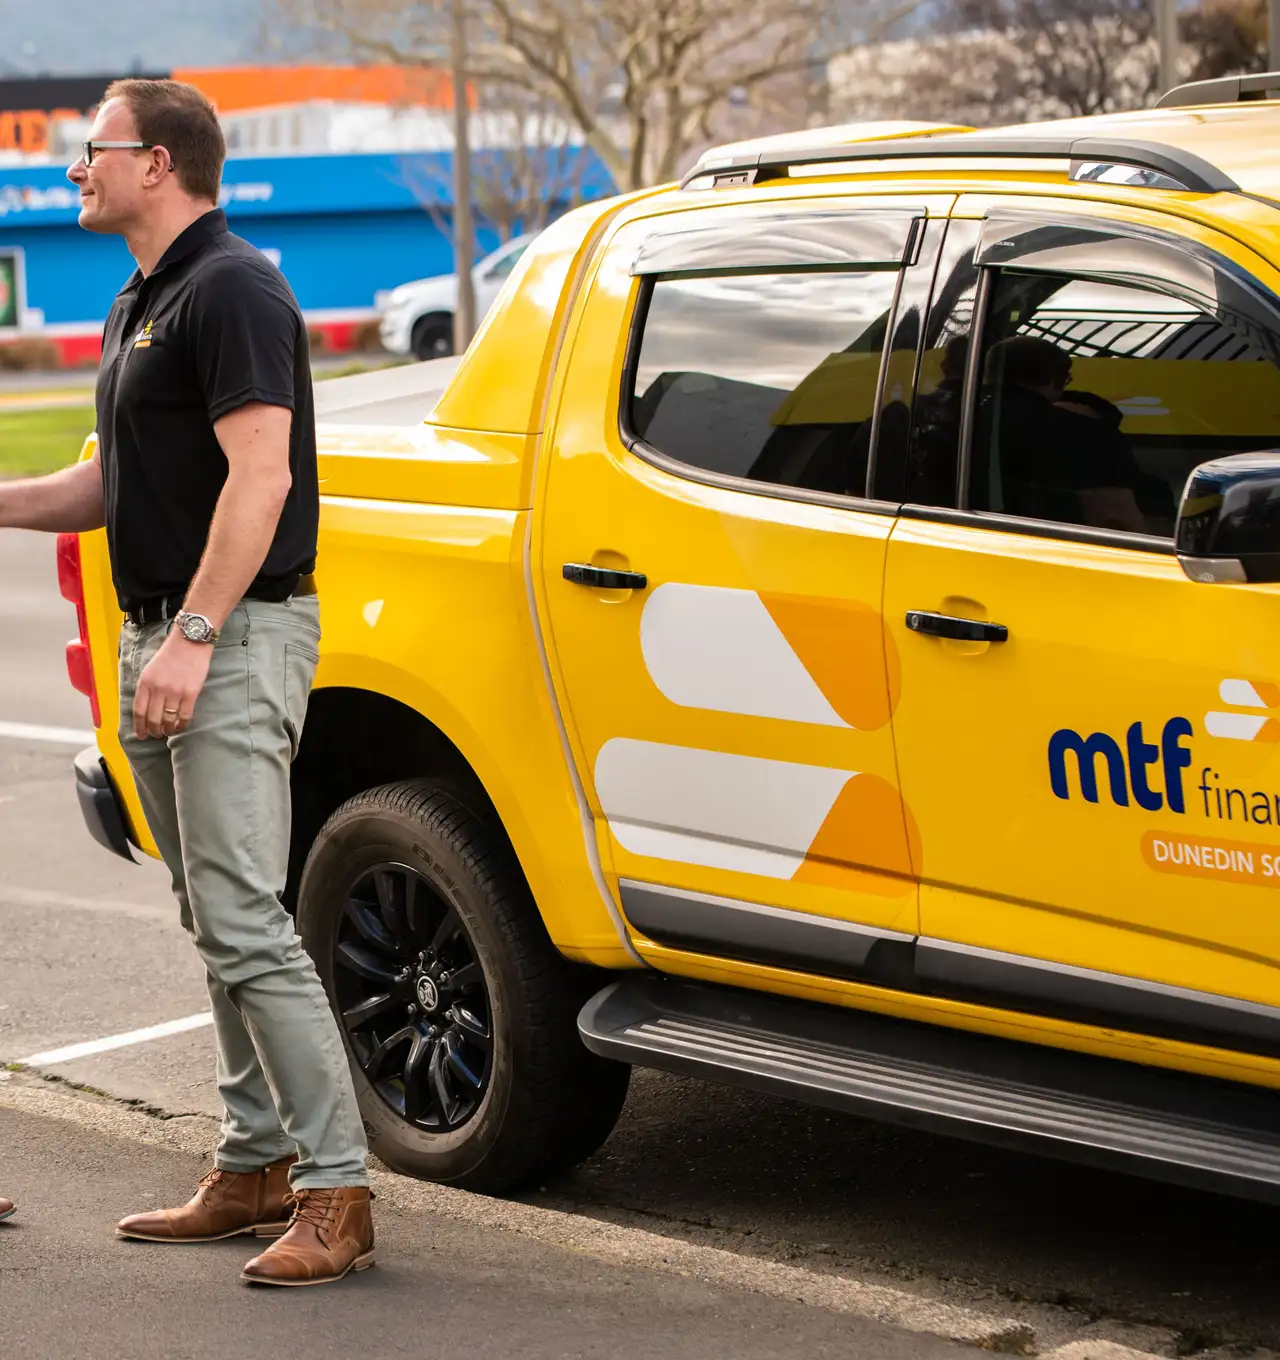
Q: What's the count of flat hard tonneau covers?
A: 1